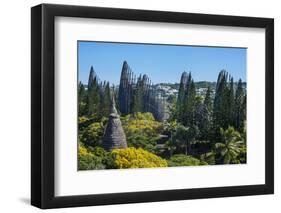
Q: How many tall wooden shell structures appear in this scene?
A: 5